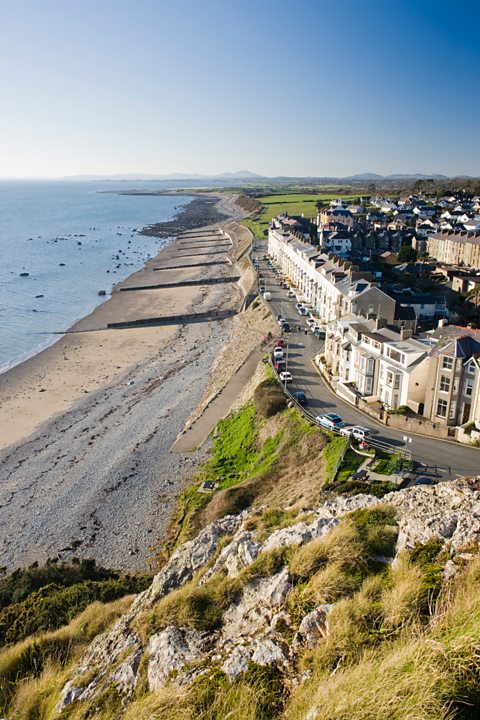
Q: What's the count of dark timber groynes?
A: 8